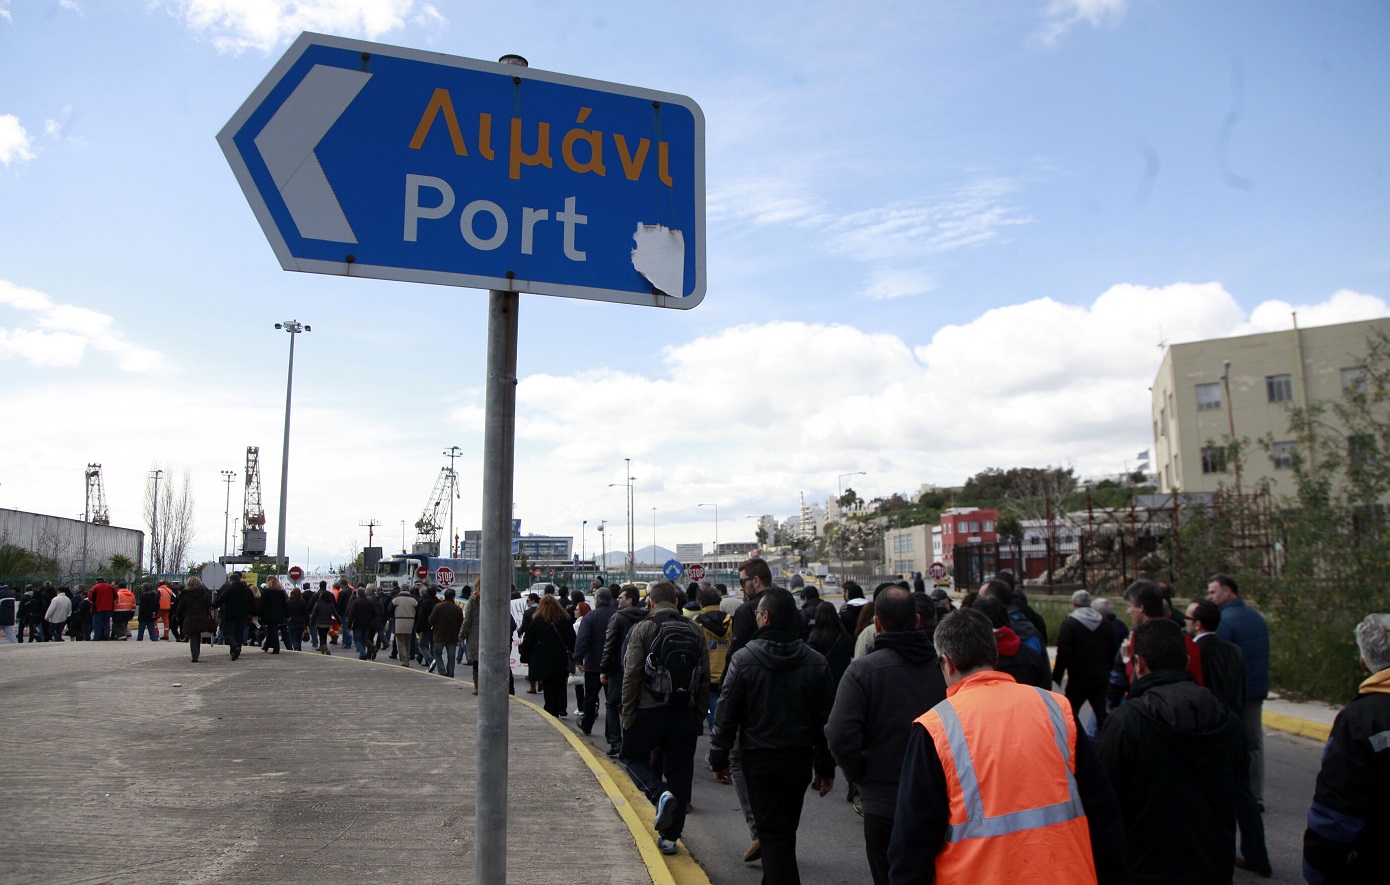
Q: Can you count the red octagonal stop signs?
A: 3